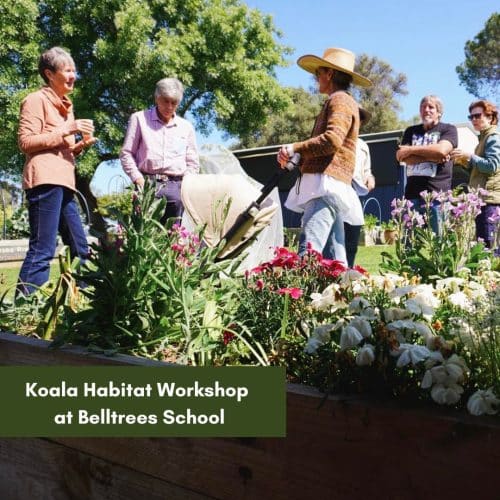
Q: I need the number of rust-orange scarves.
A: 0